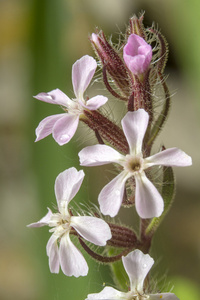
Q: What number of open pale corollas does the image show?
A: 4